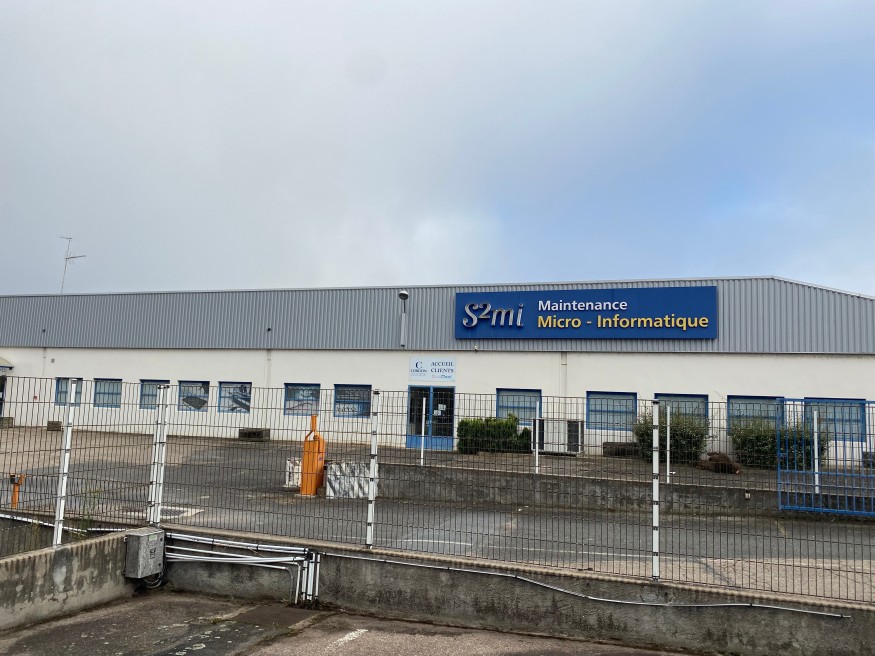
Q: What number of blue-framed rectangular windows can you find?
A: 12